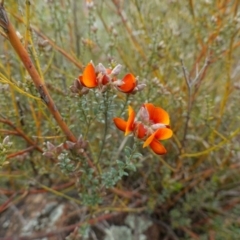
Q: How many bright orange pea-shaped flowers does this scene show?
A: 5